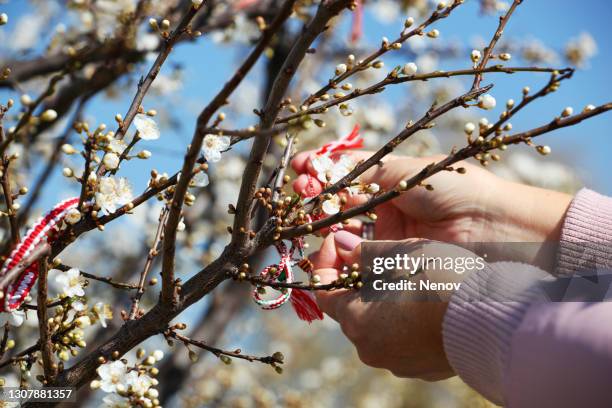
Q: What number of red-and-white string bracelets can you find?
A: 3